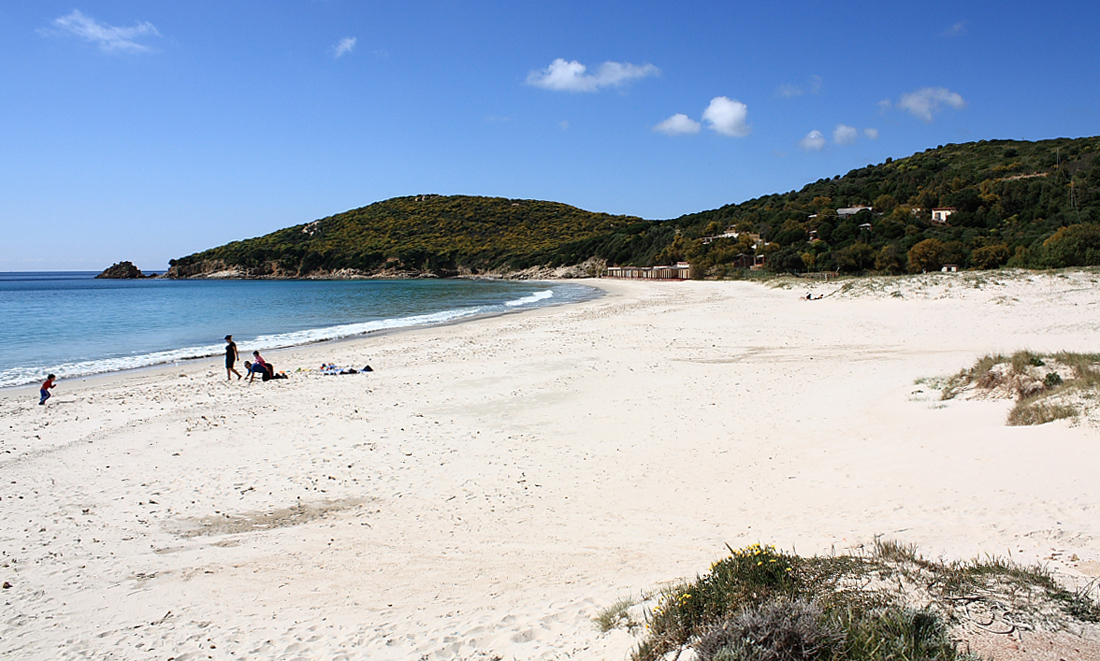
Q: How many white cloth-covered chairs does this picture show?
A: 0